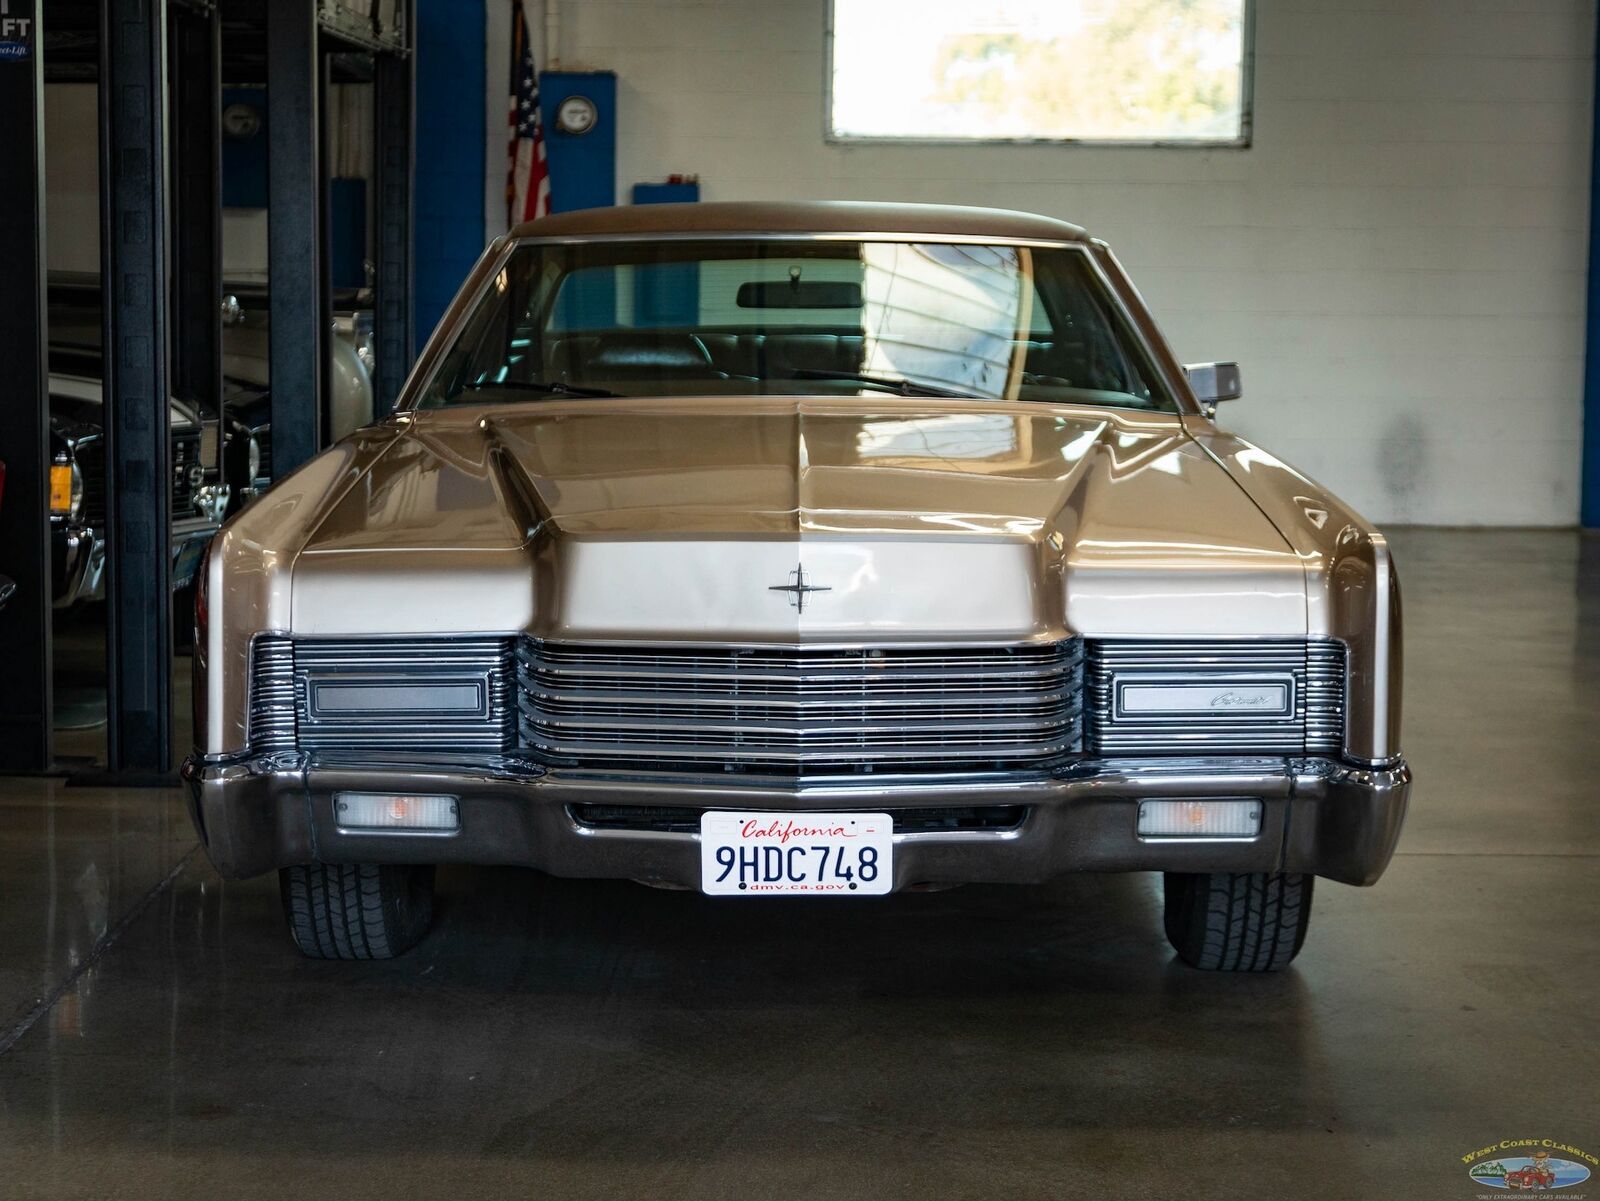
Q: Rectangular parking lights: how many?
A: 2